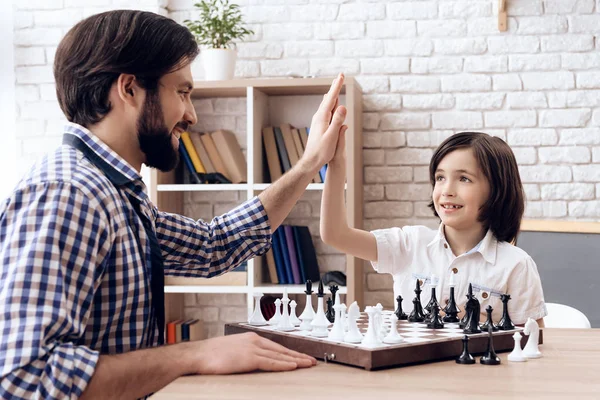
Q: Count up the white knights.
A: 2